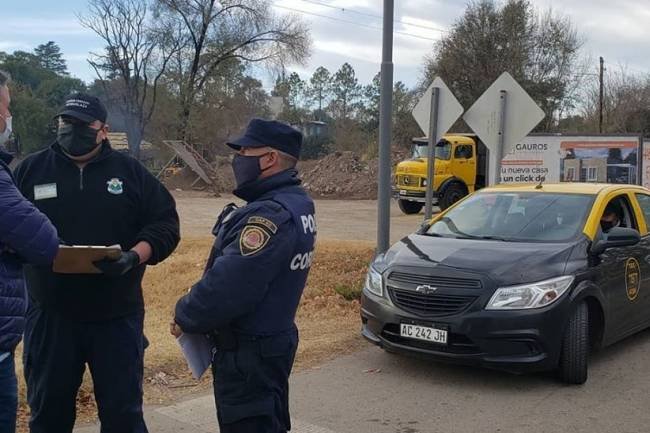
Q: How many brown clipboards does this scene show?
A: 1